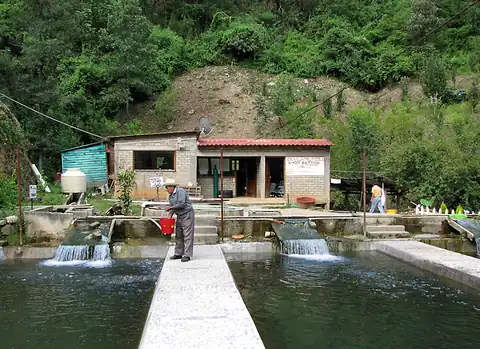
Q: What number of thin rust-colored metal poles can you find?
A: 3